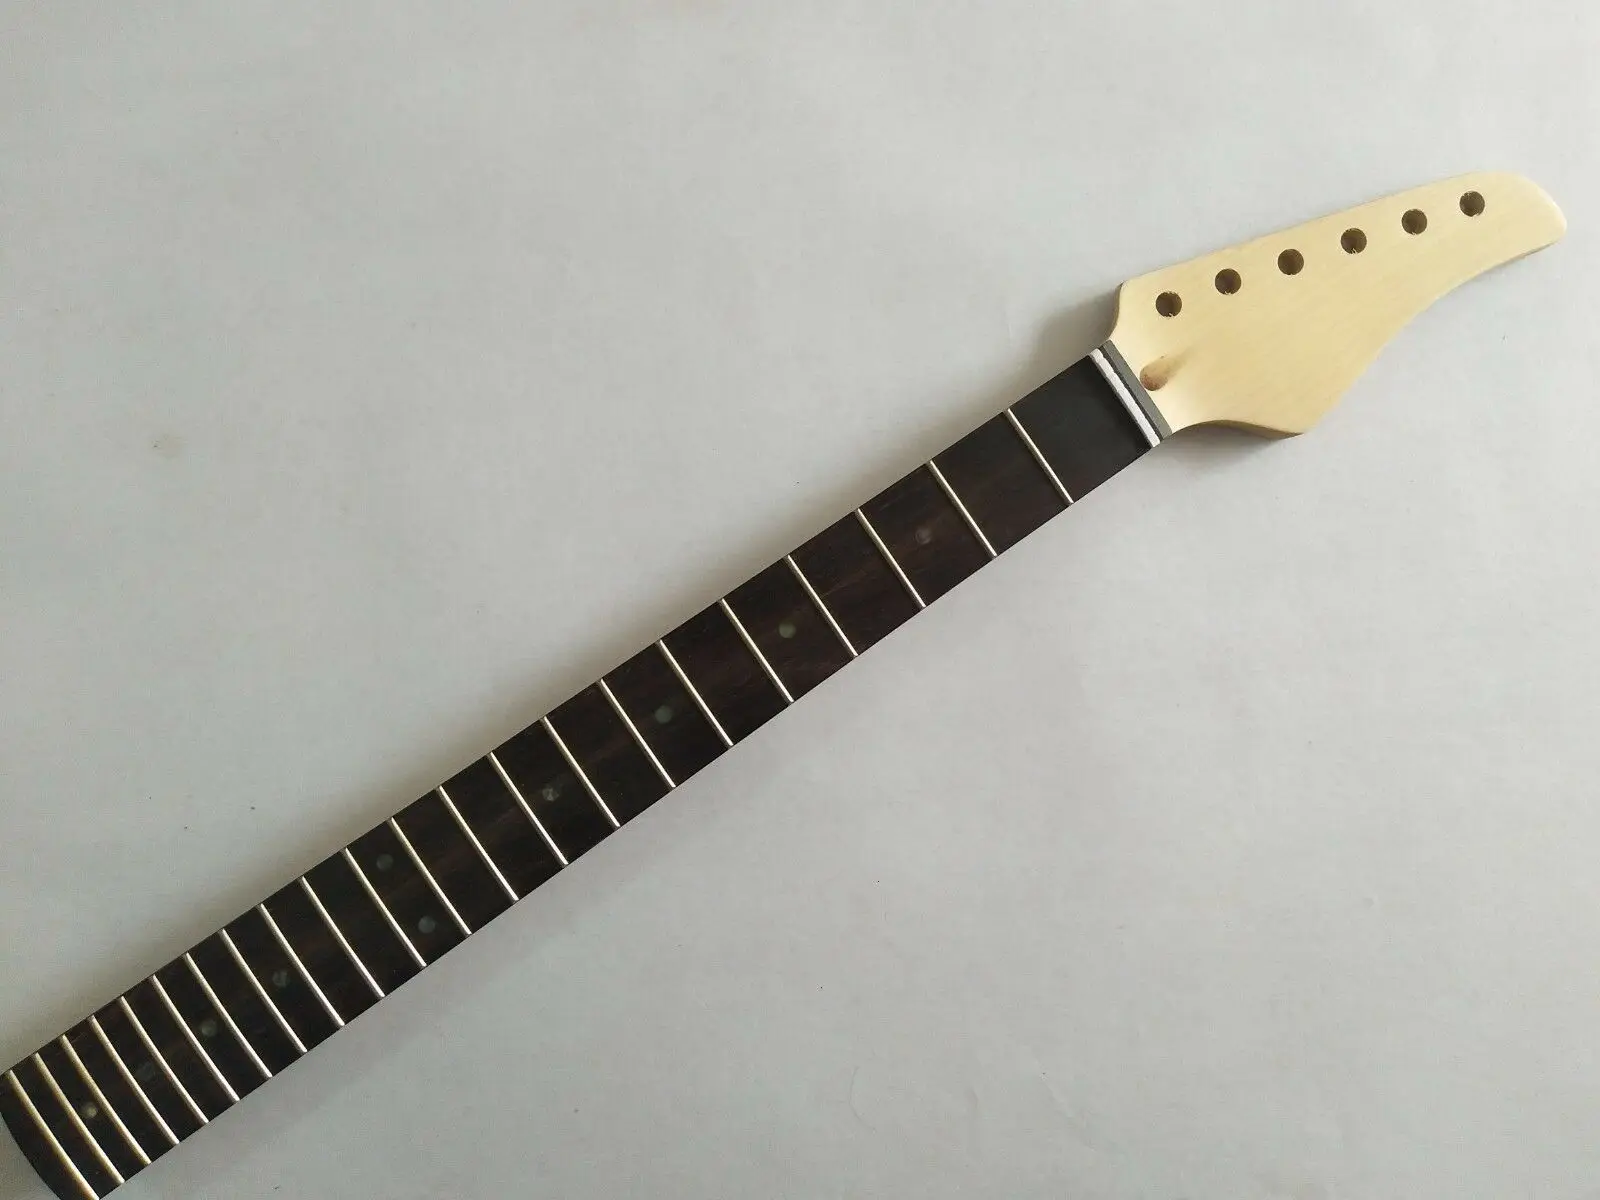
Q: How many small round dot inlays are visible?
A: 10